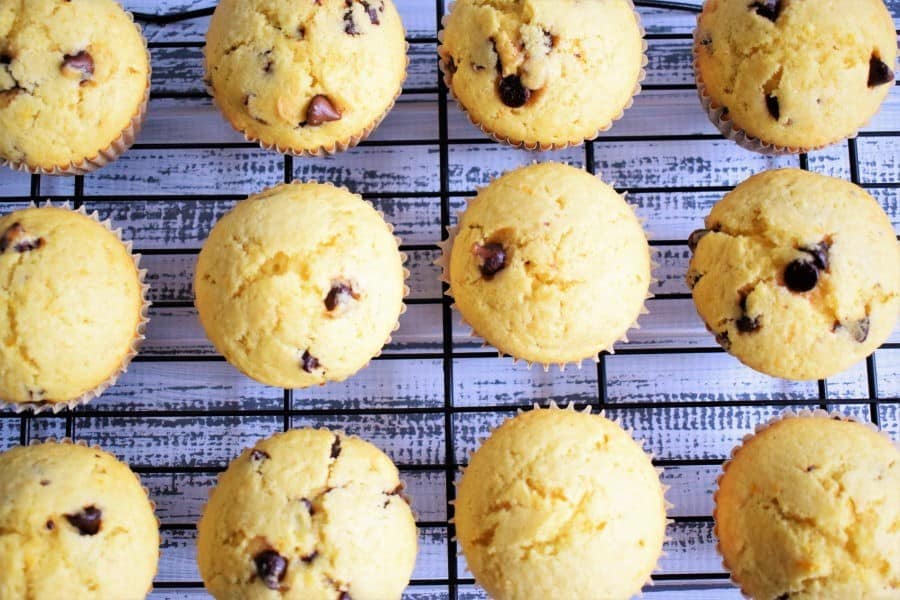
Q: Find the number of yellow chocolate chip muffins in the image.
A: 12